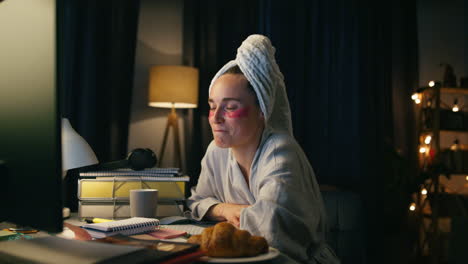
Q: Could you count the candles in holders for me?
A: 0